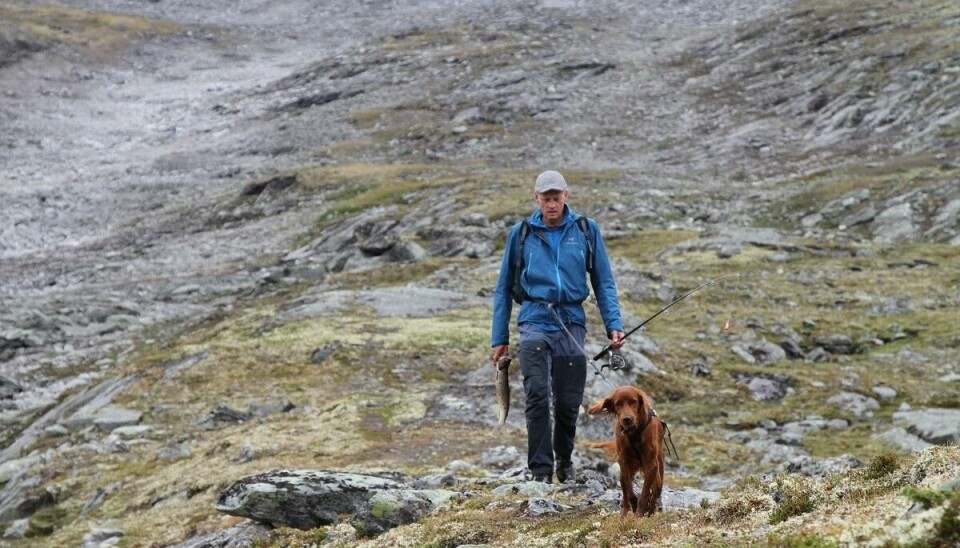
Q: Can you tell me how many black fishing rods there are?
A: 1